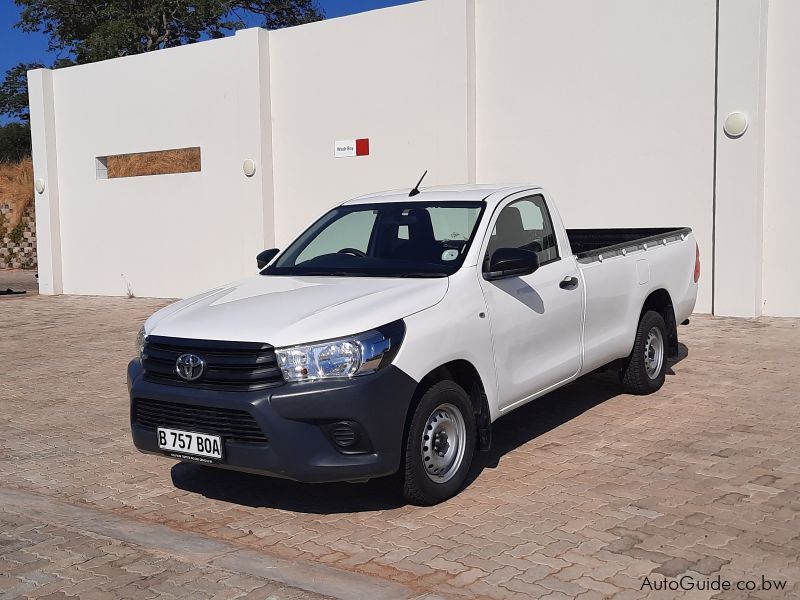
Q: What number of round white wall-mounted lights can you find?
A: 3